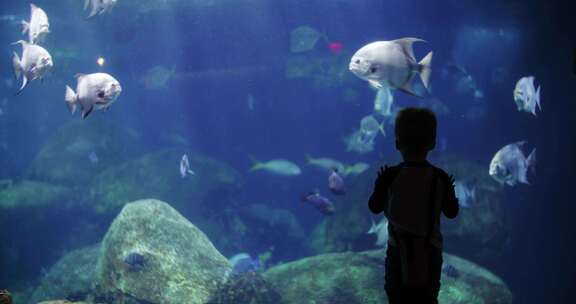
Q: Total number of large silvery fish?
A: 7